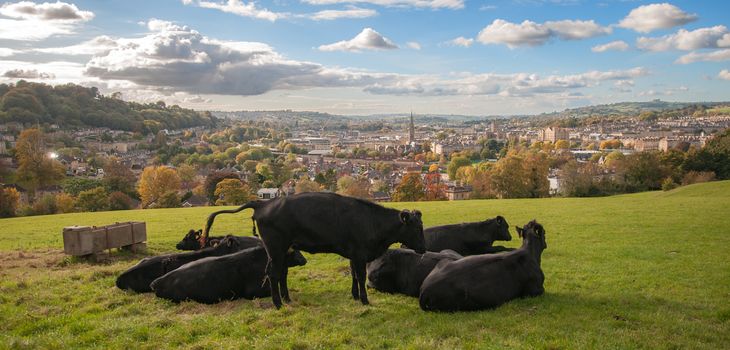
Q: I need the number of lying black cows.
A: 6